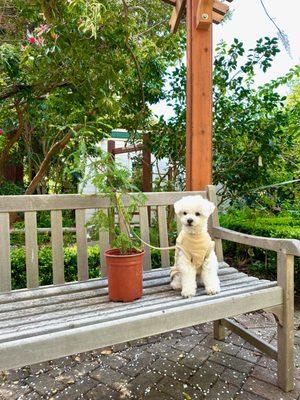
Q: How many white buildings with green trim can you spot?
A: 1